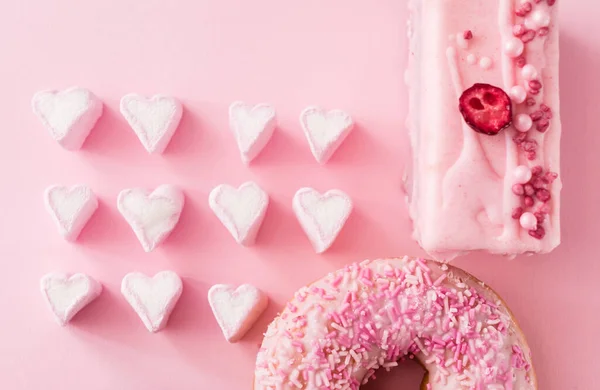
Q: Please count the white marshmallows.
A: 11